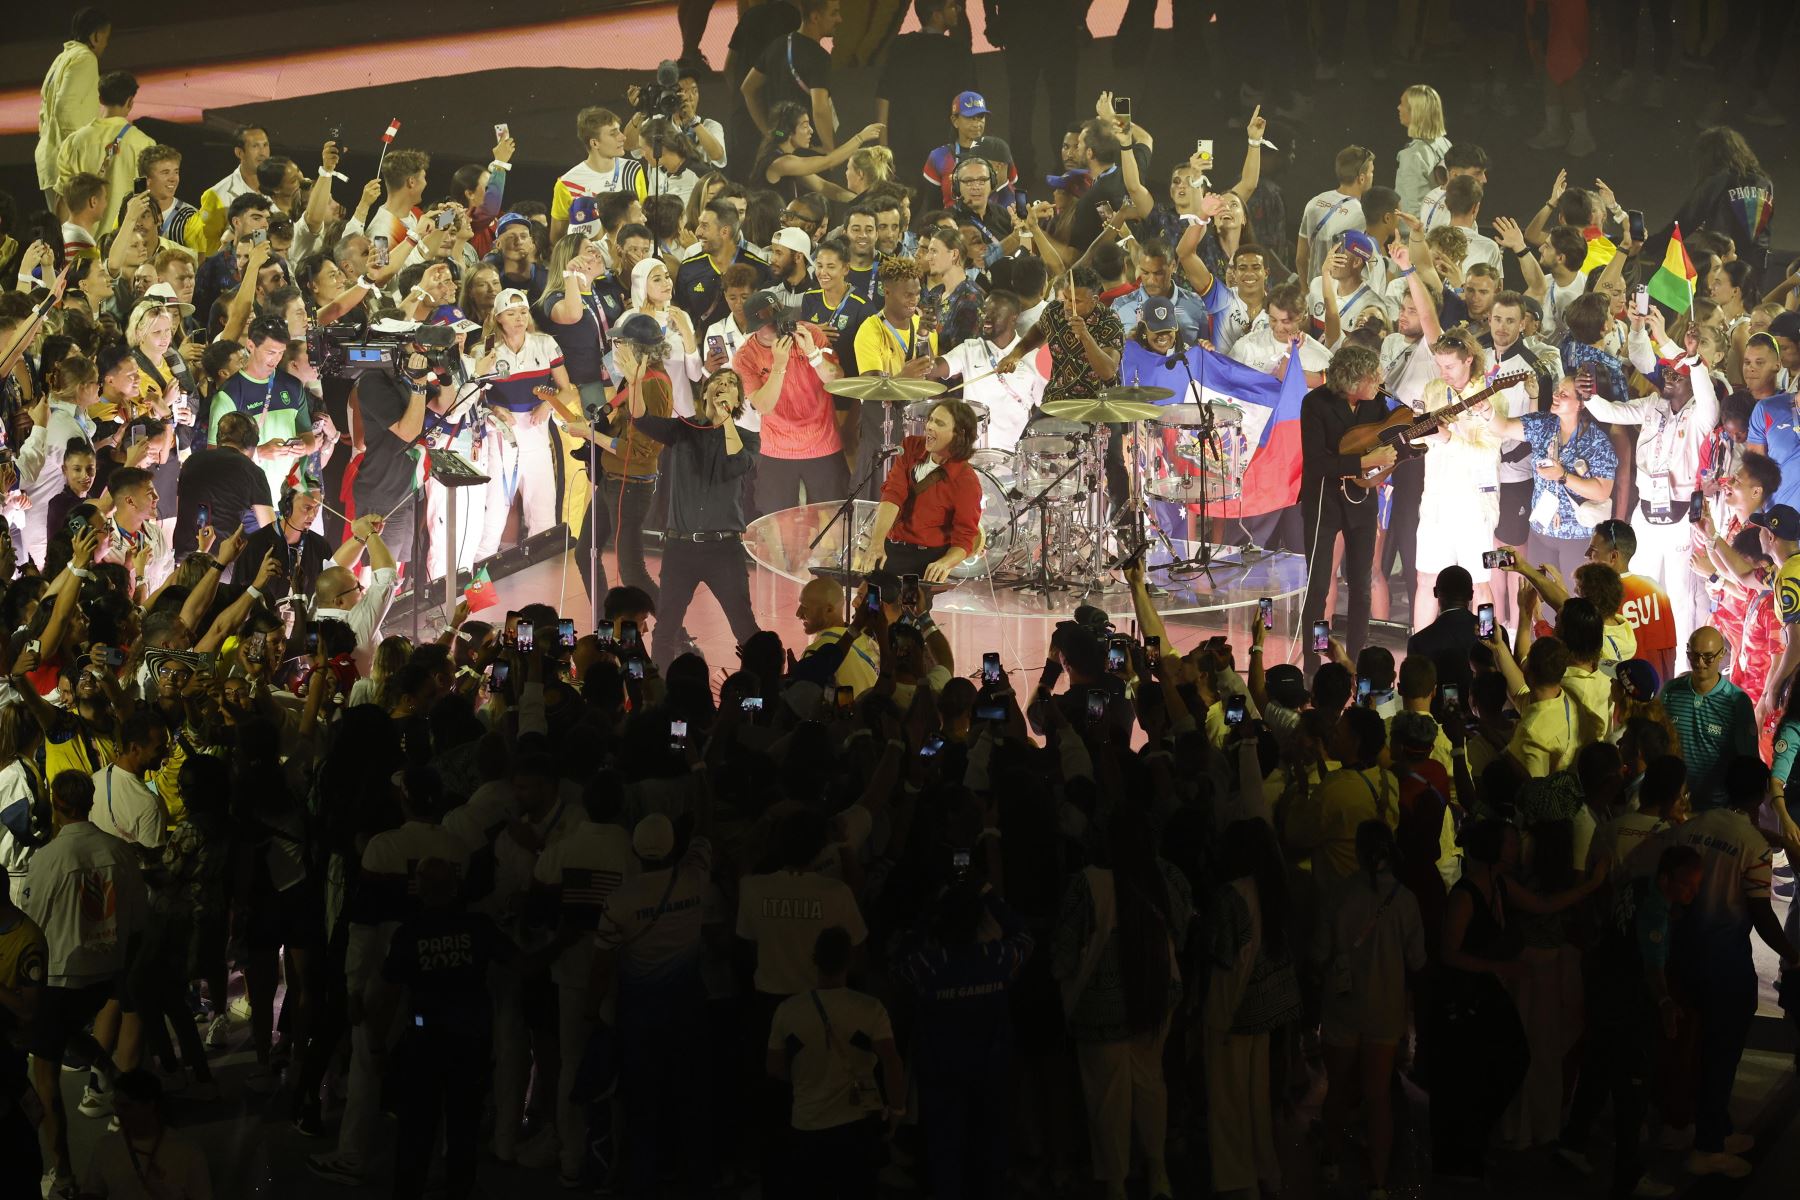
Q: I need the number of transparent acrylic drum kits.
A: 1